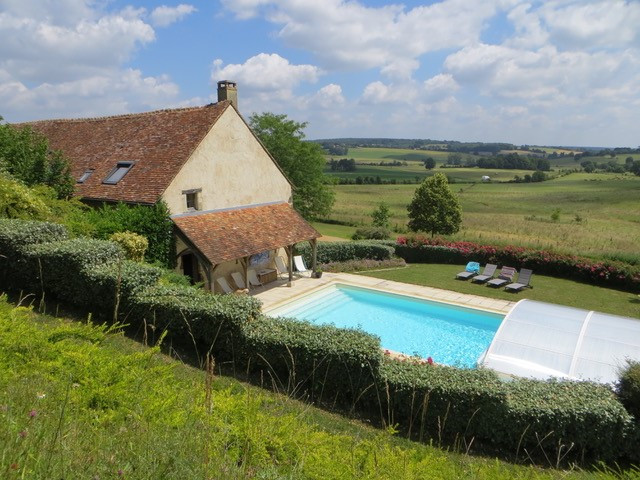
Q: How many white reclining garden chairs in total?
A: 5